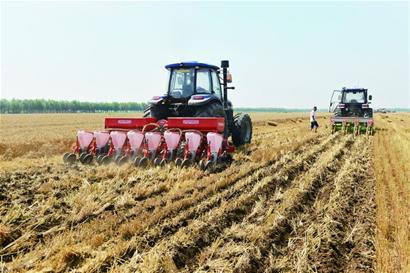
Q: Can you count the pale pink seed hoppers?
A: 8